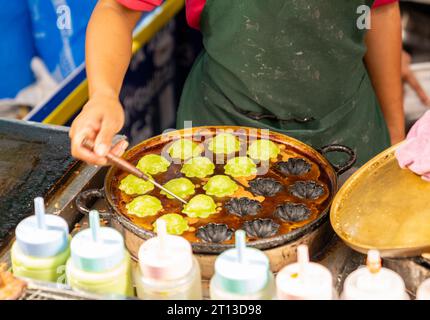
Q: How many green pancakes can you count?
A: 12